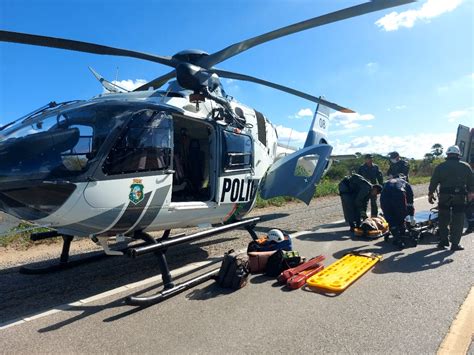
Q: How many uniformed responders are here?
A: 5